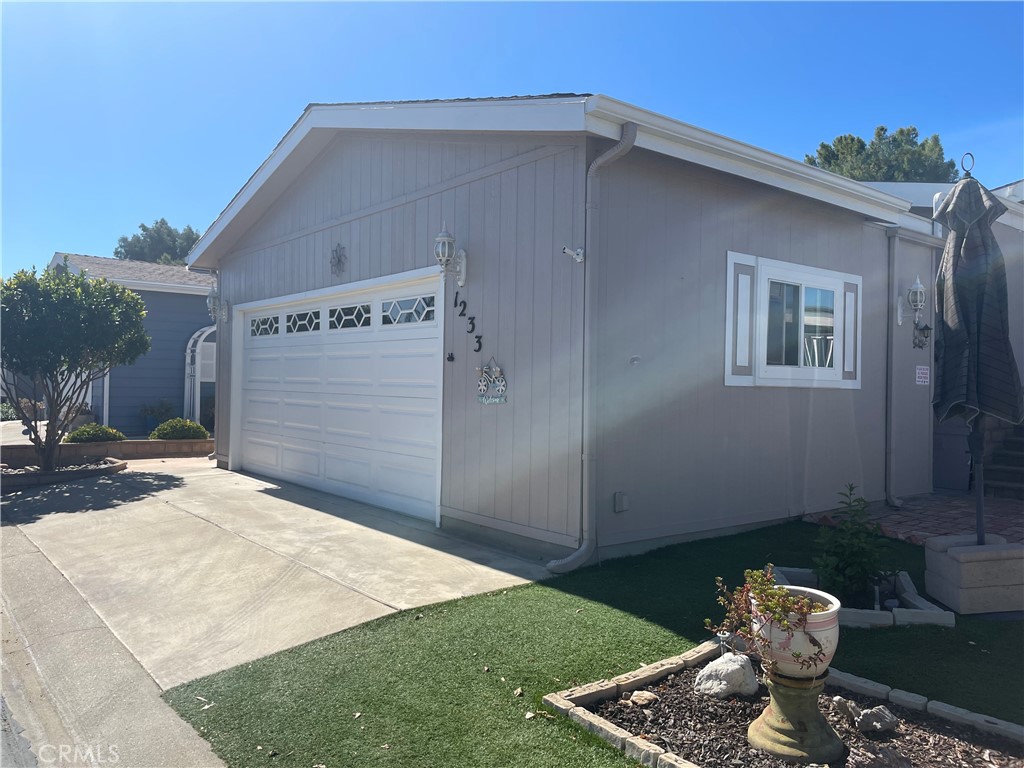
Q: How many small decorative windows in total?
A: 4